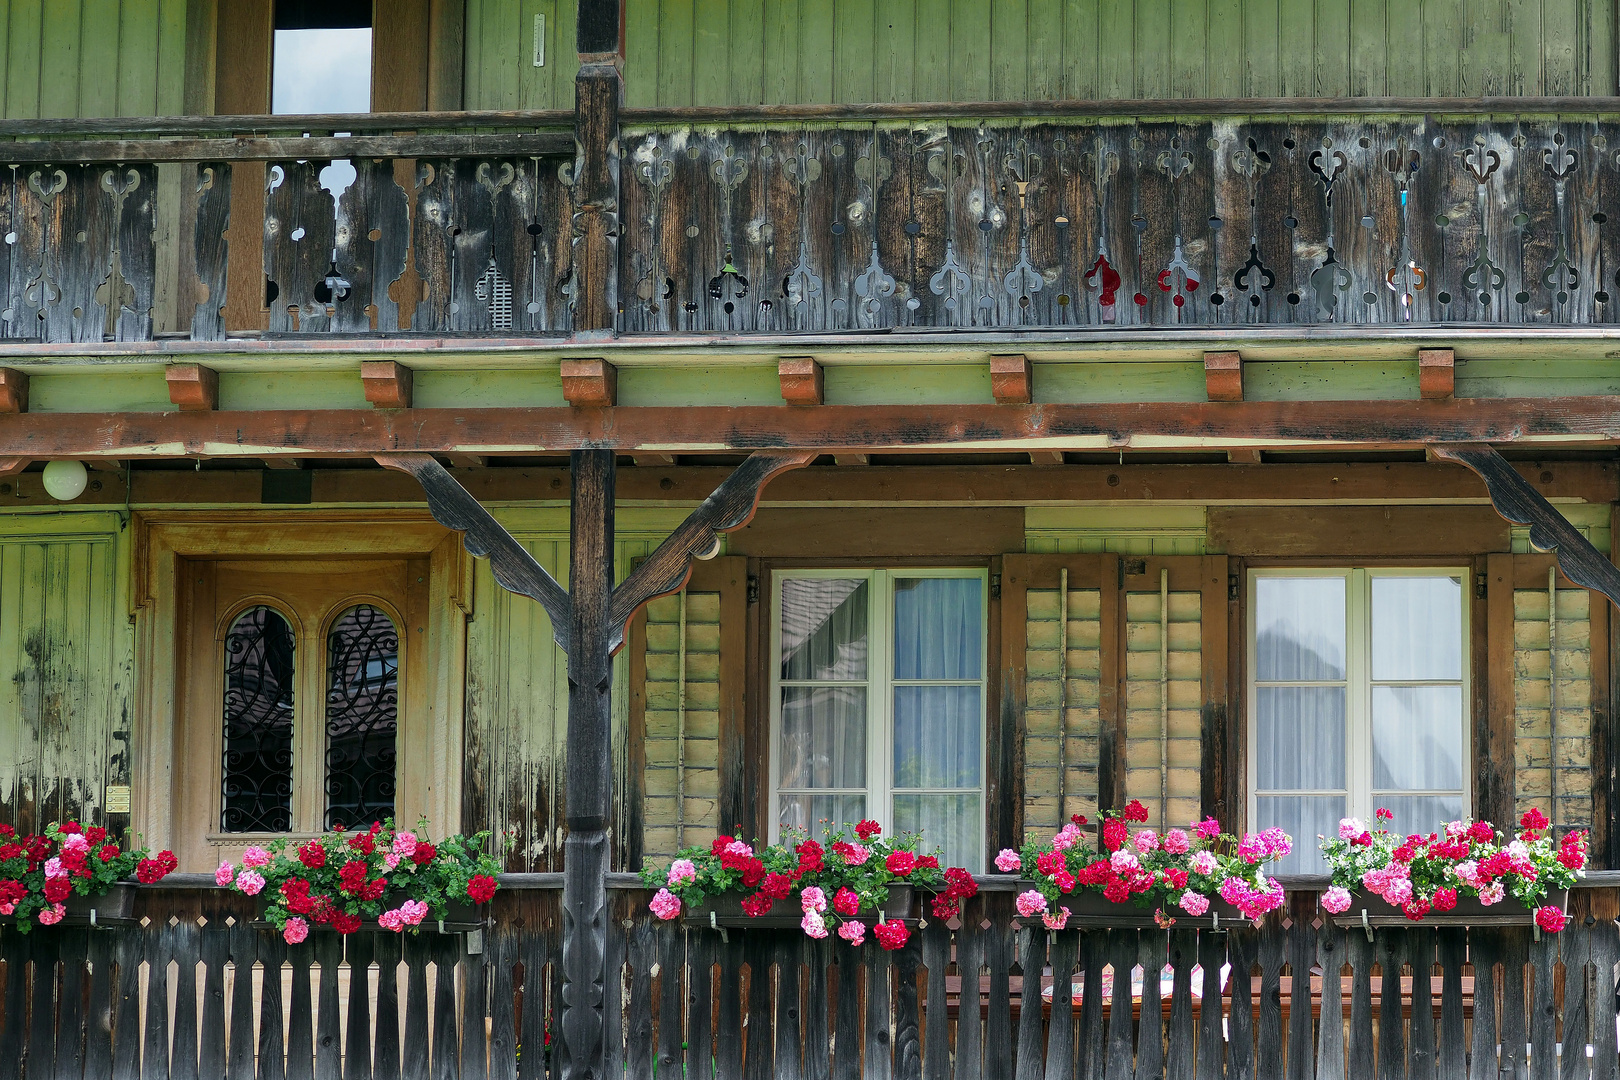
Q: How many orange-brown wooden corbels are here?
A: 8